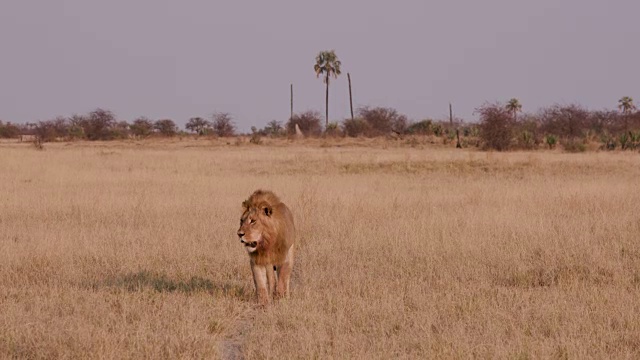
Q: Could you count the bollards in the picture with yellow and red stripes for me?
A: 0